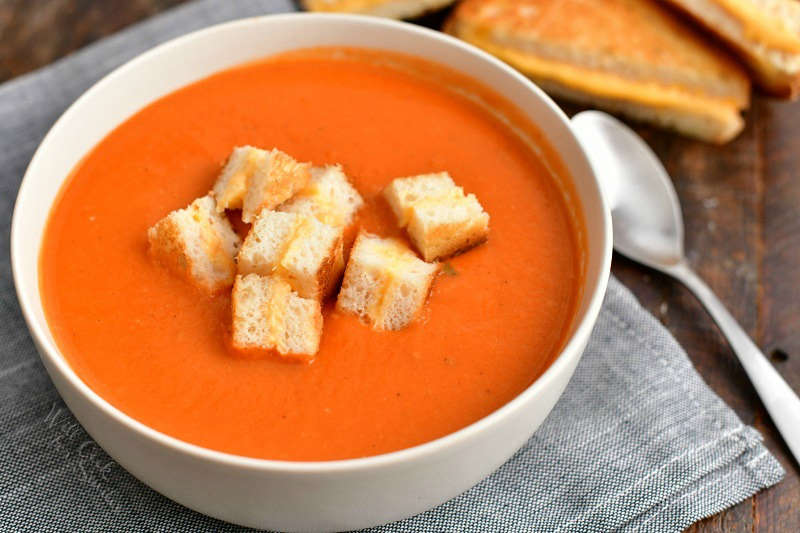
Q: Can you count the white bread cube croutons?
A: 7